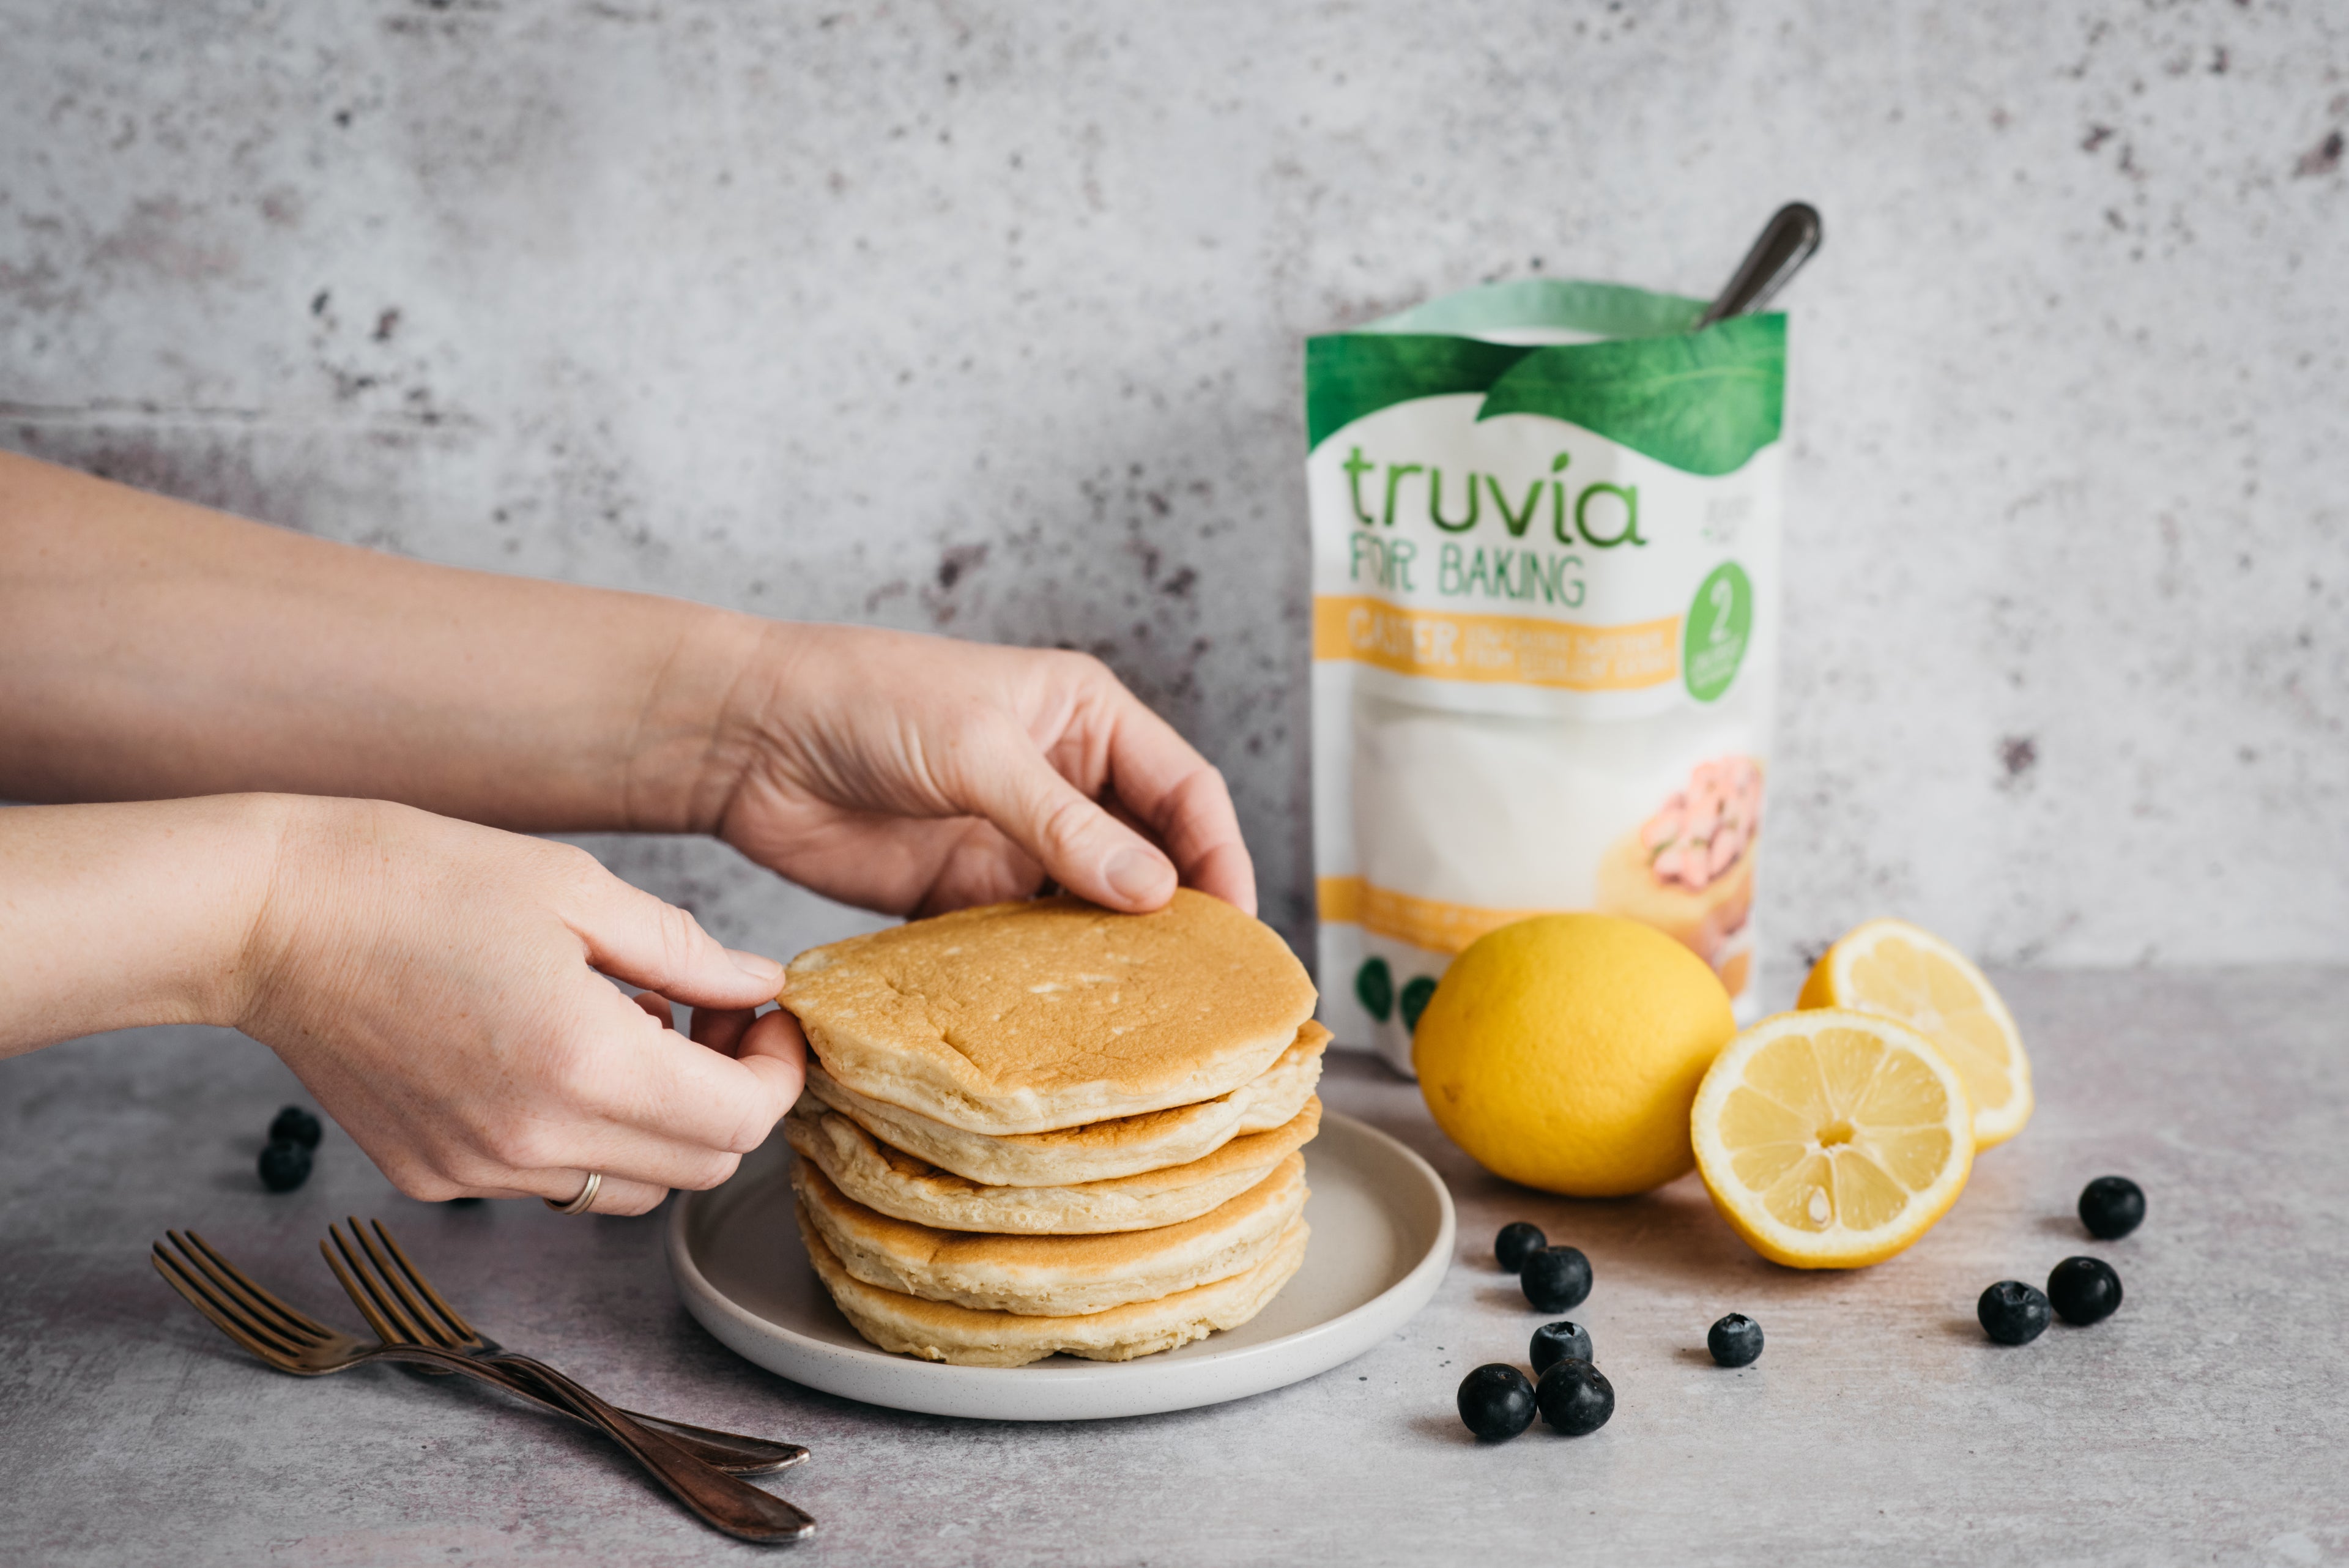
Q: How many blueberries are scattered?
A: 11